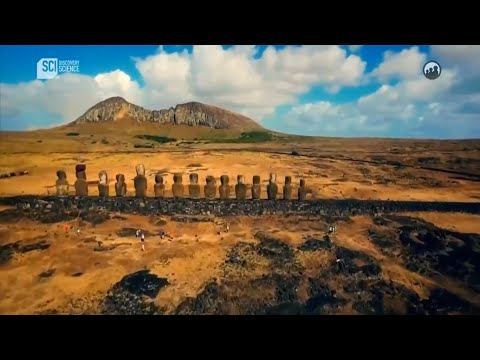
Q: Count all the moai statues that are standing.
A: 15